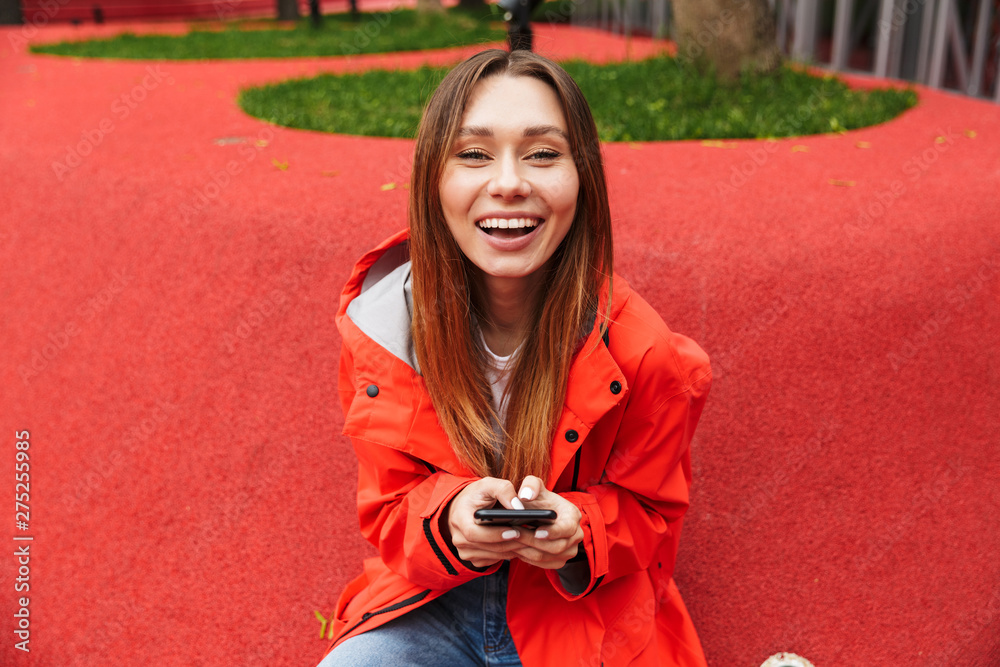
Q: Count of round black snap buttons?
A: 3